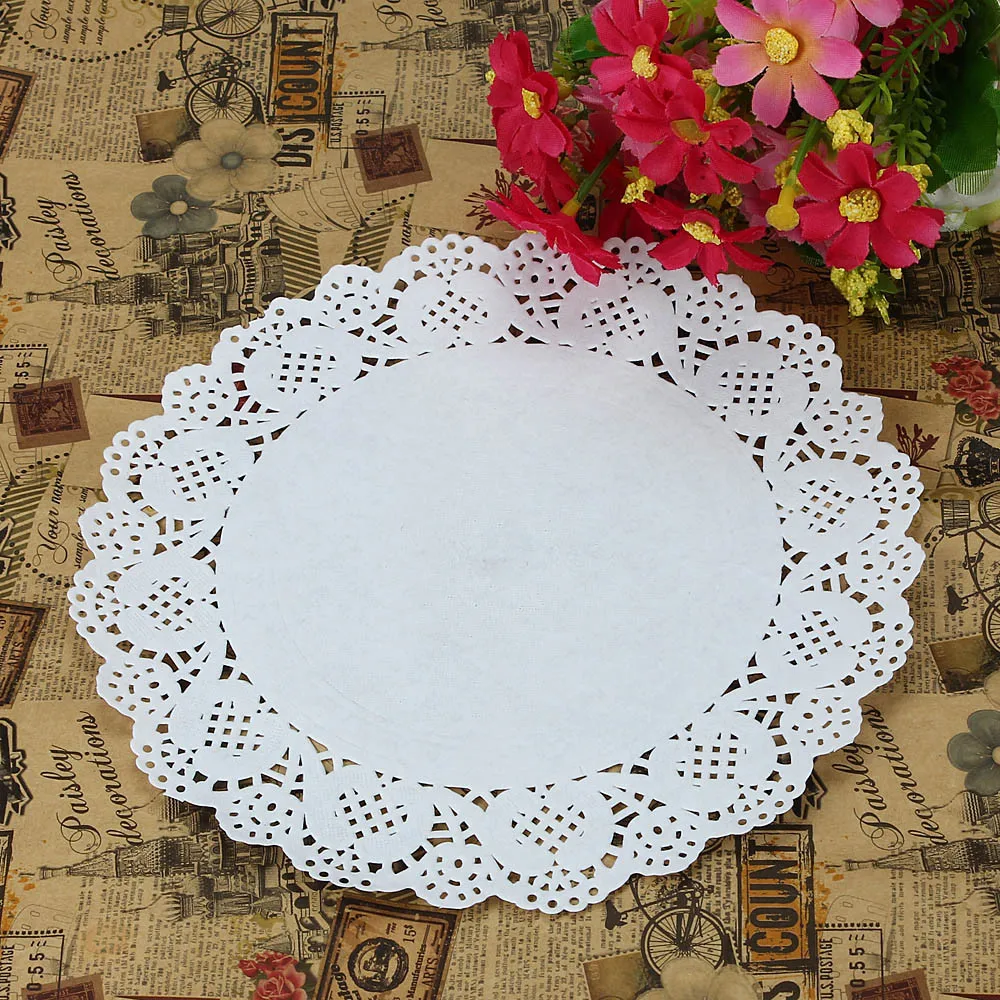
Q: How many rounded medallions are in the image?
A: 12